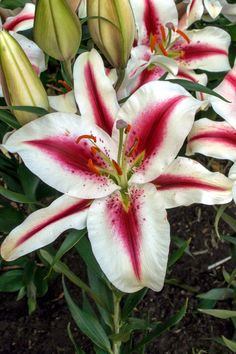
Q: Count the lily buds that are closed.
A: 3